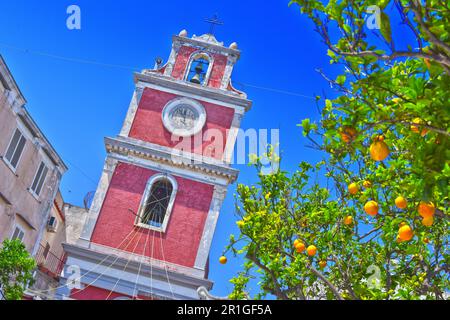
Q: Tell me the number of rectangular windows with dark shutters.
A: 3